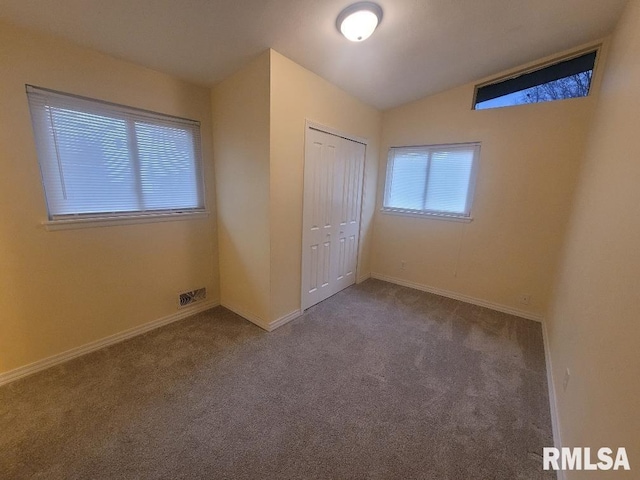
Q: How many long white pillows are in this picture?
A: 0